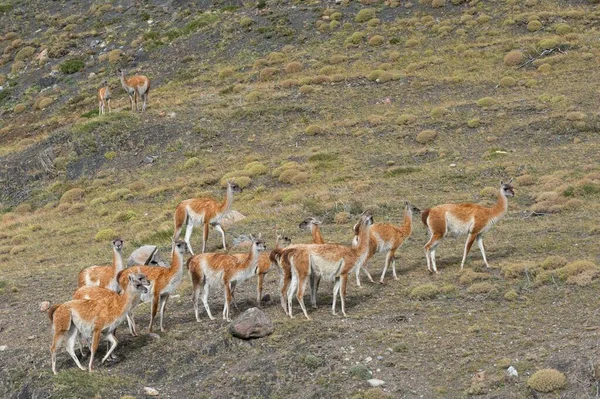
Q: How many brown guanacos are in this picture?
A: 13